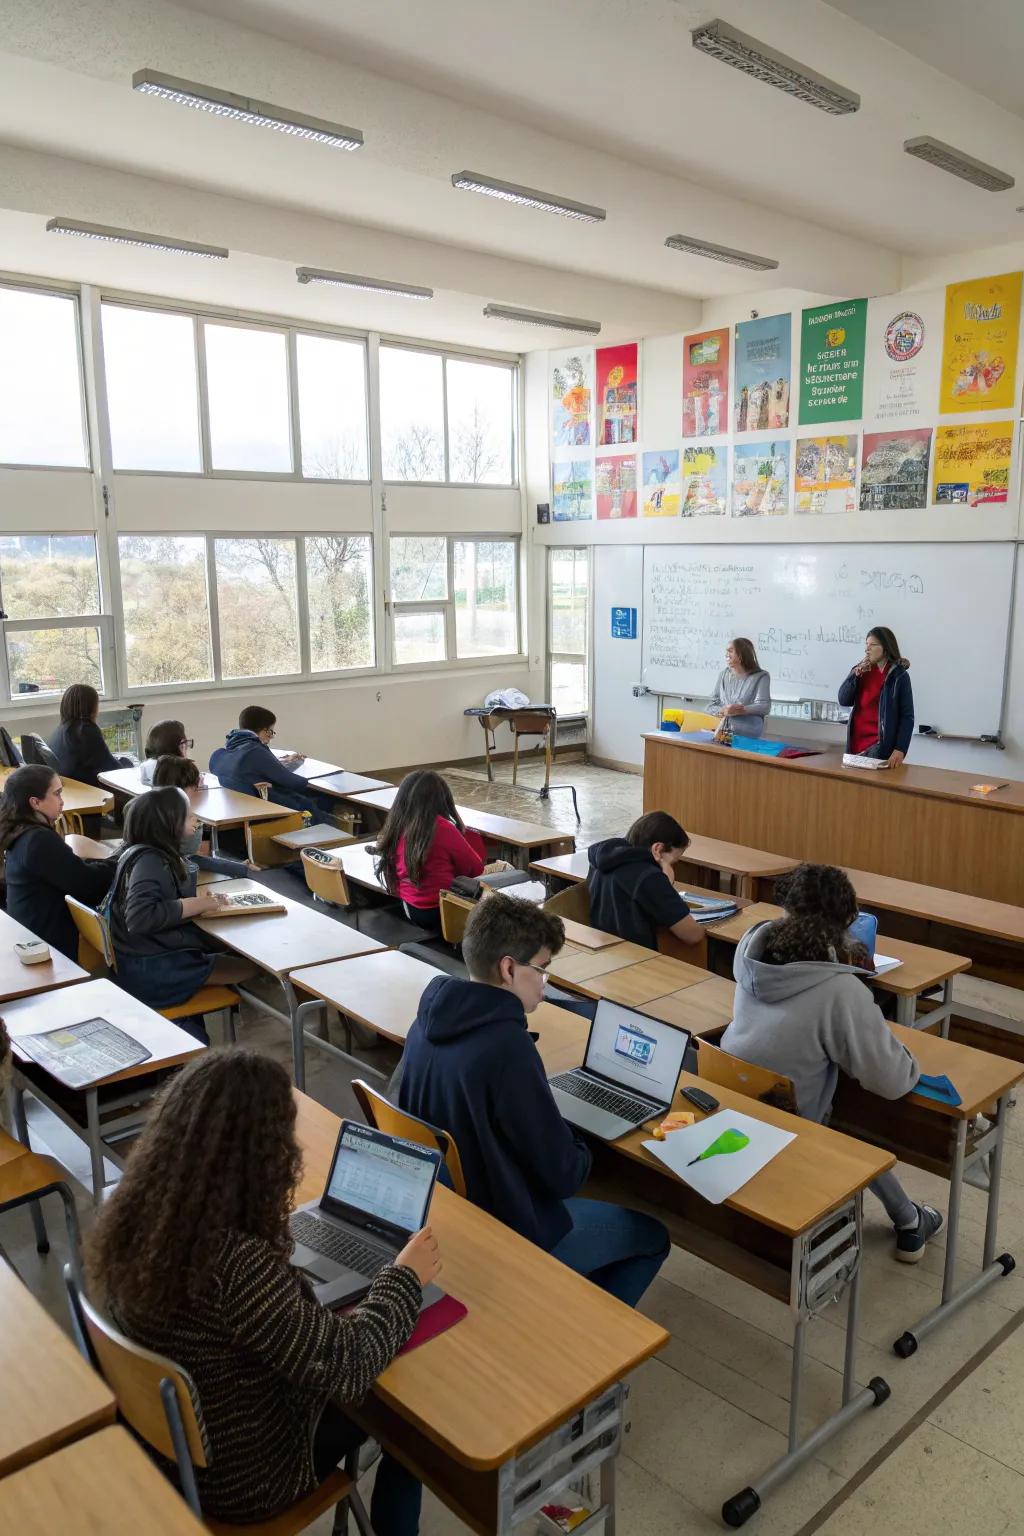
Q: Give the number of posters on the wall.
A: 15